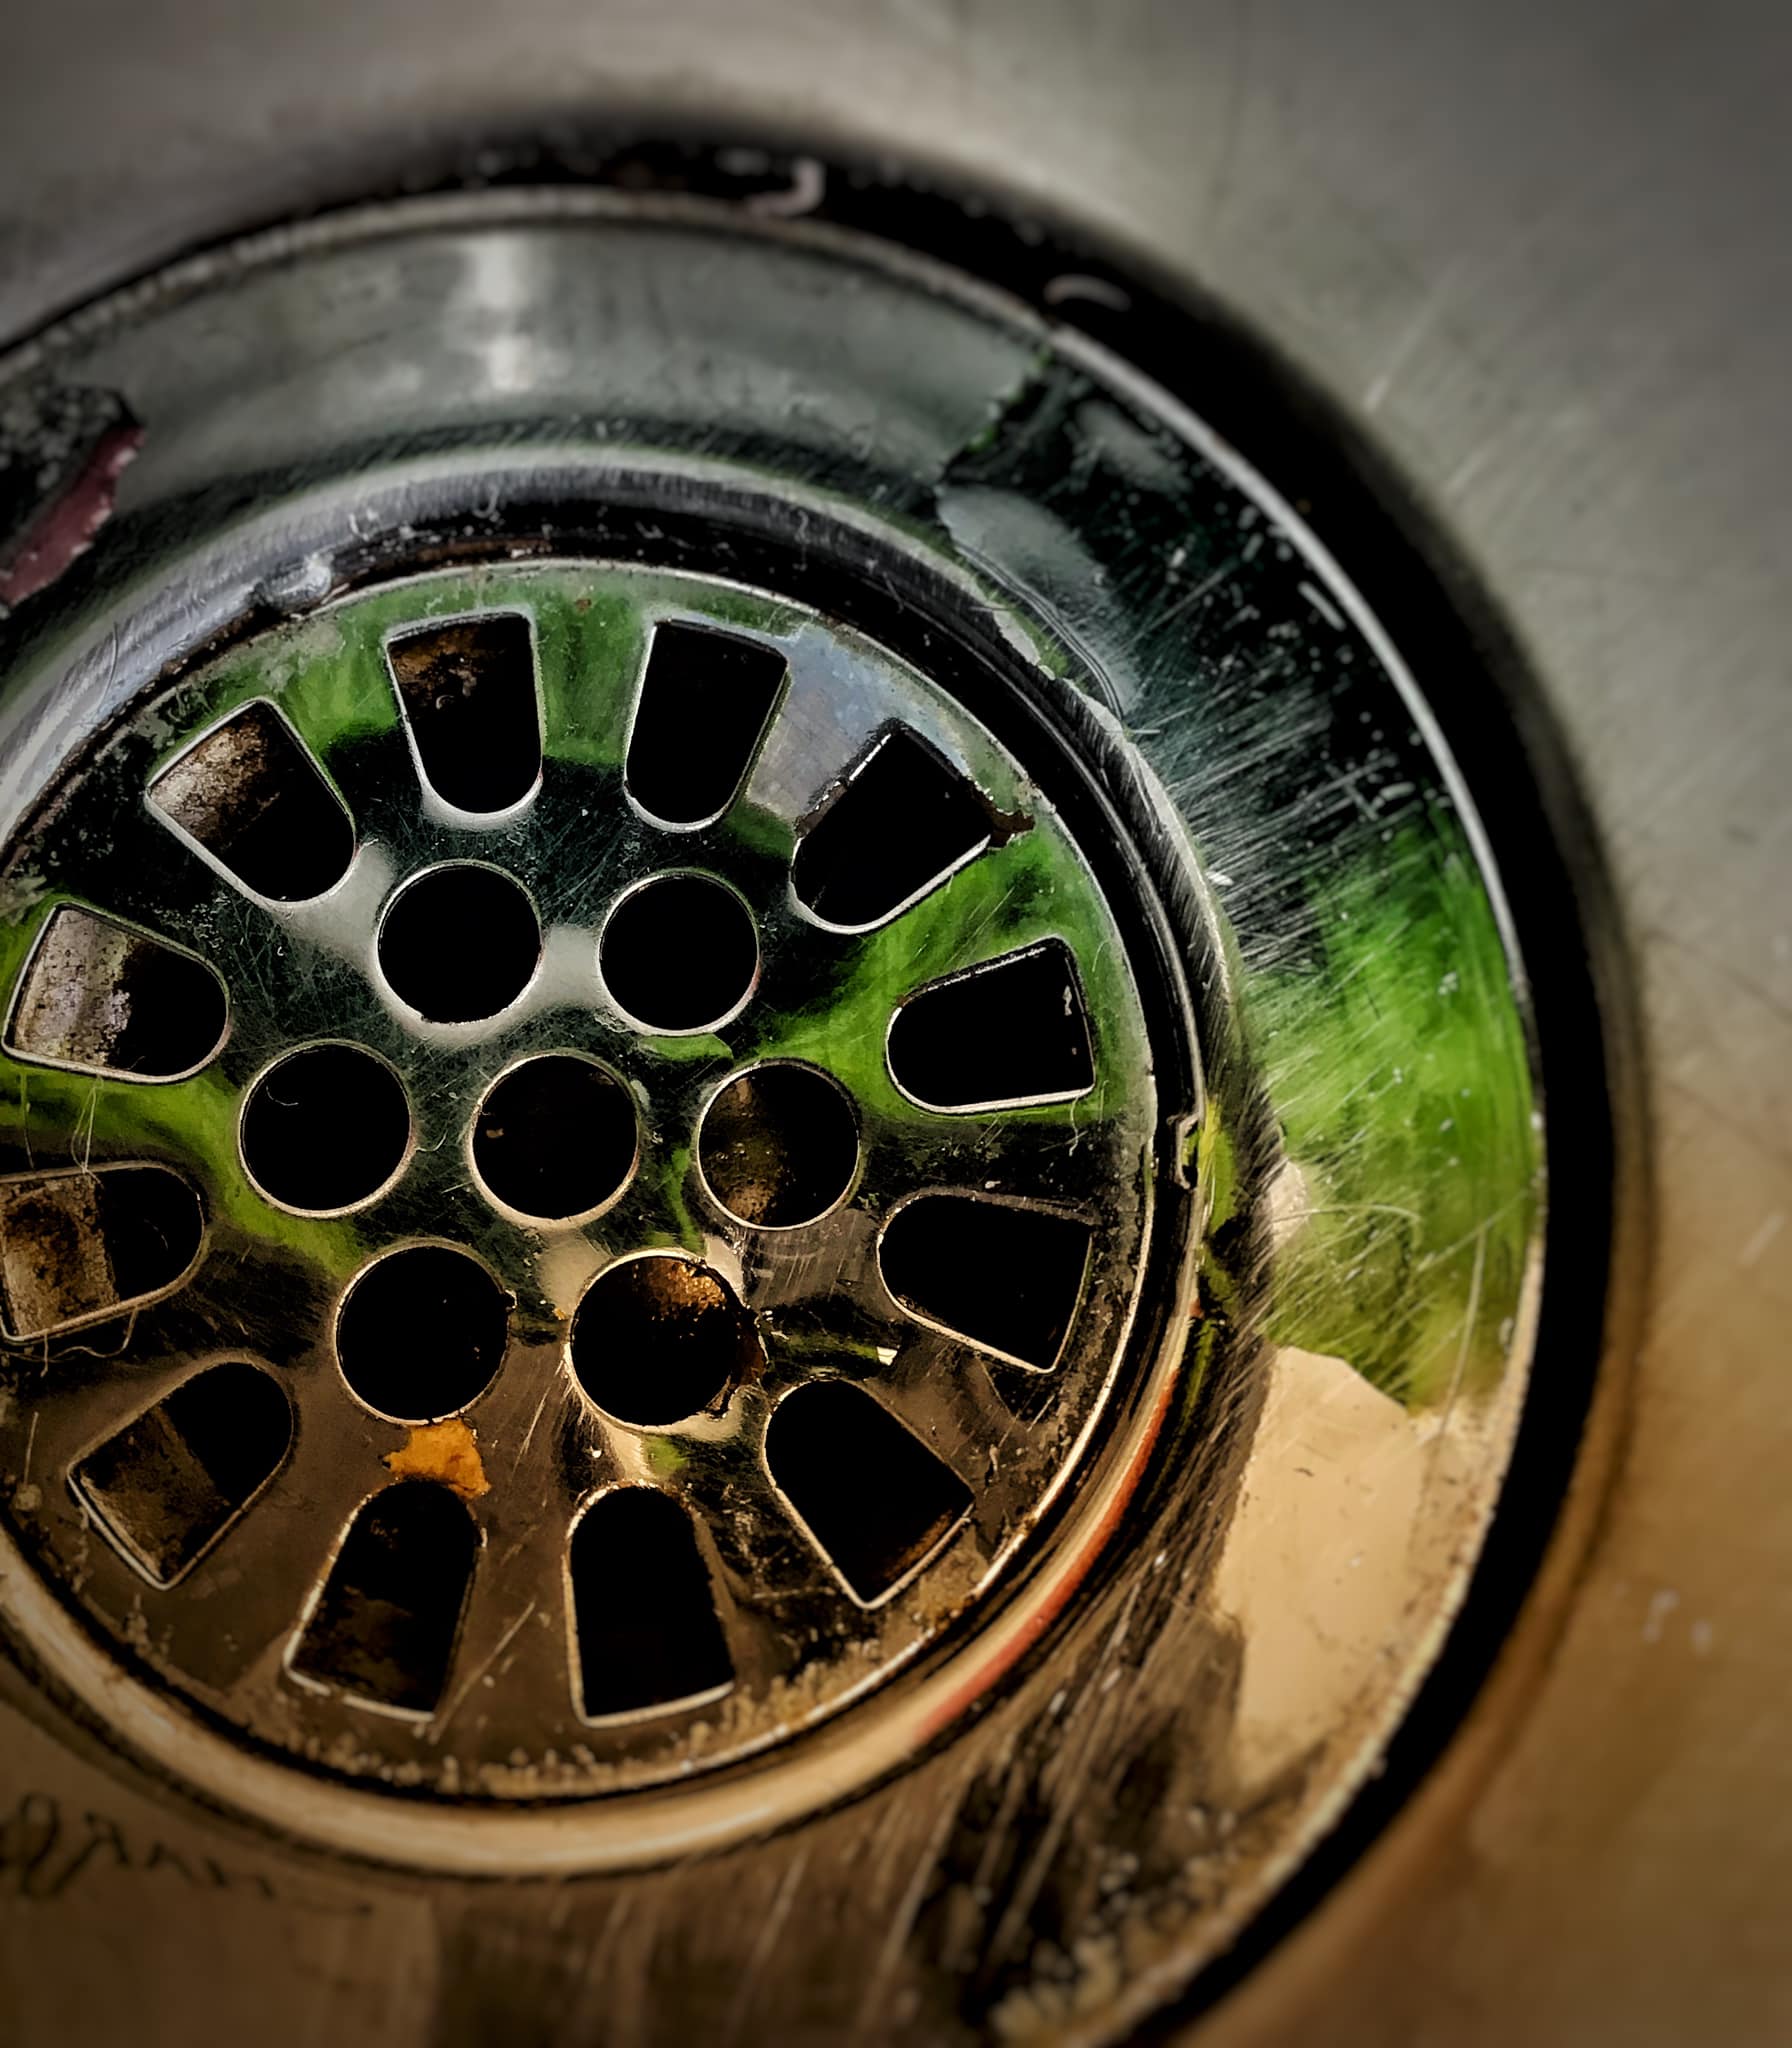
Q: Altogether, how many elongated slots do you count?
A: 12